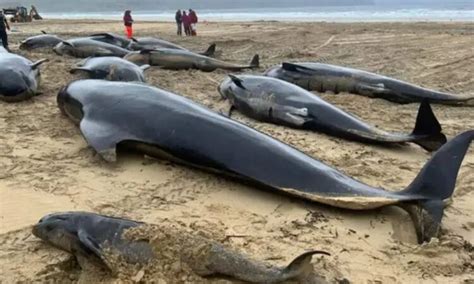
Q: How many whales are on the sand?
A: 11